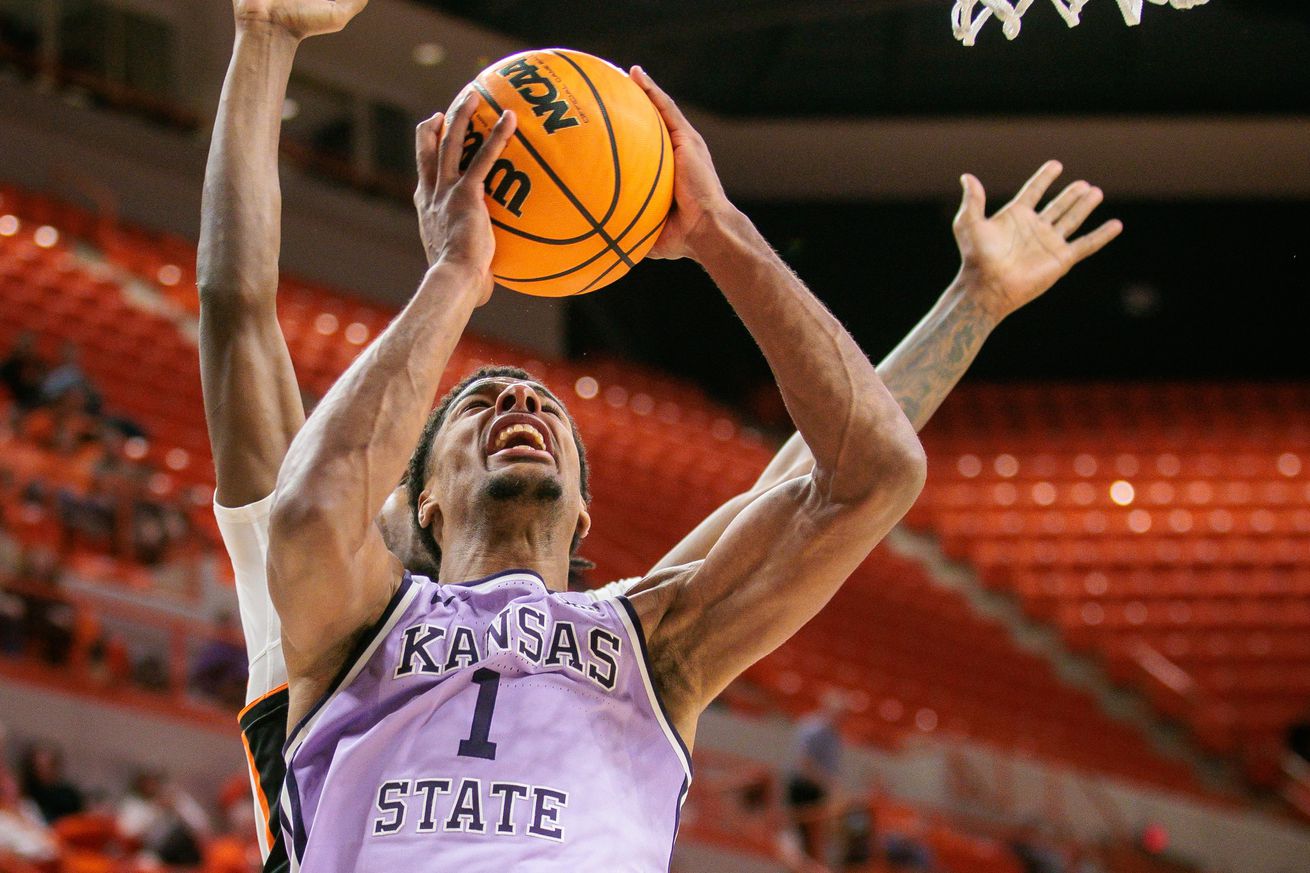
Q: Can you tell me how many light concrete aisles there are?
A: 2